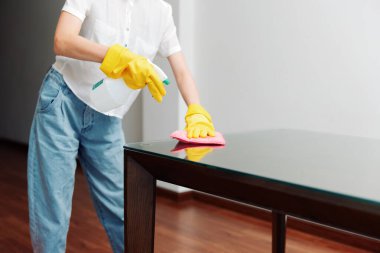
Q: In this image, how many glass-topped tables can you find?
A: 1